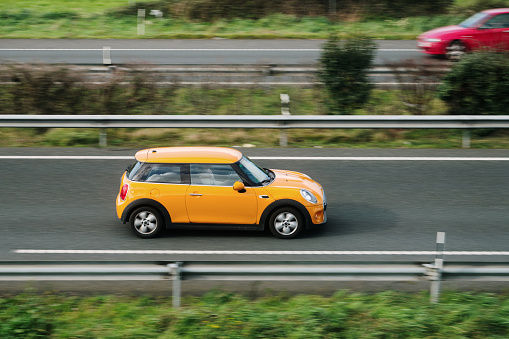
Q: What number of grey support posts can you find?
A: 5